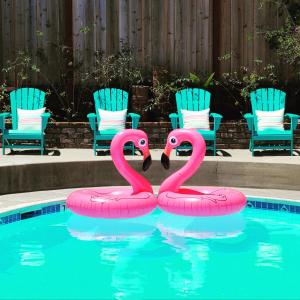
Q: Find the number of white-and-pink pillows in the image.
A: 4